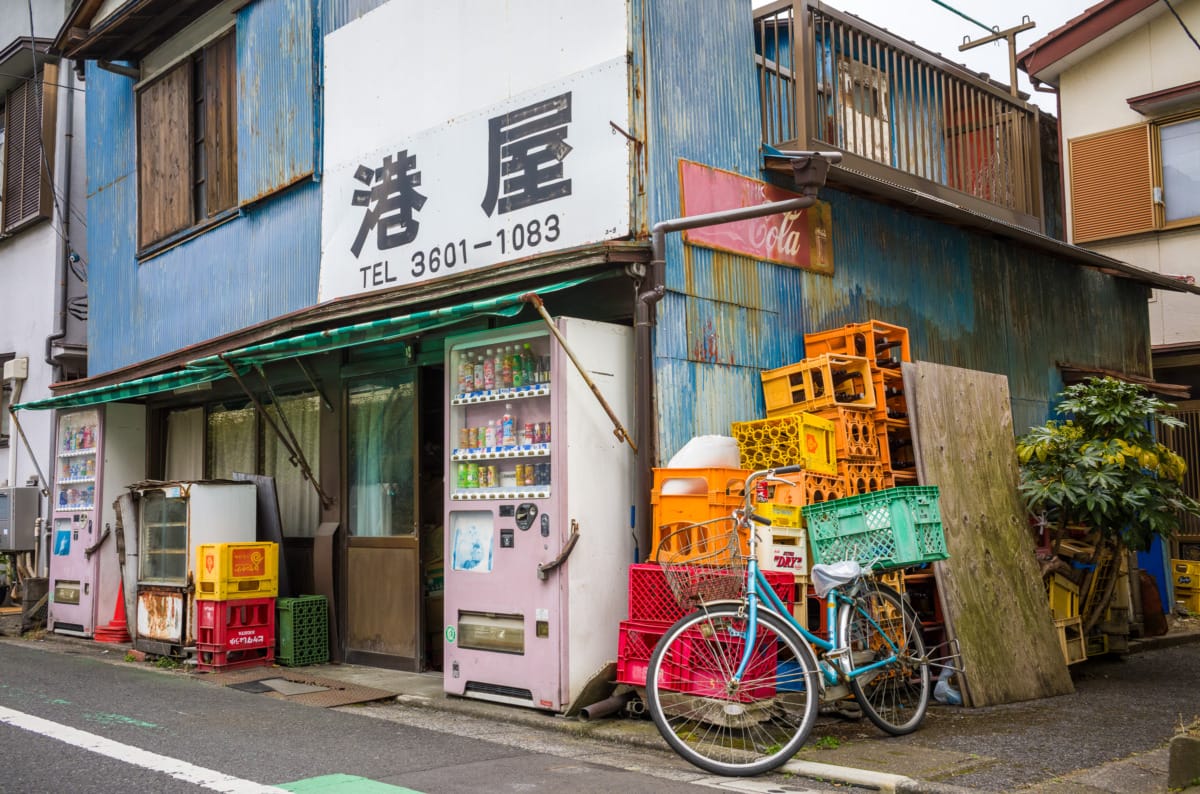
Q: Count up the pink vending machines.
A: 2